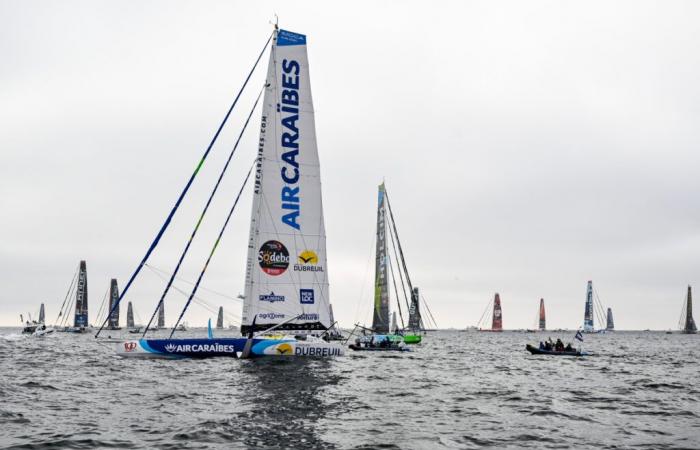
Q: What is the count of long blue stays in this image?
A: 3